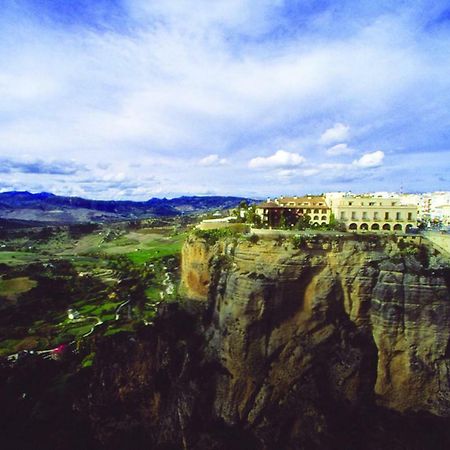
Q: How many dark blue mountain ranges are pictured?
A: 1